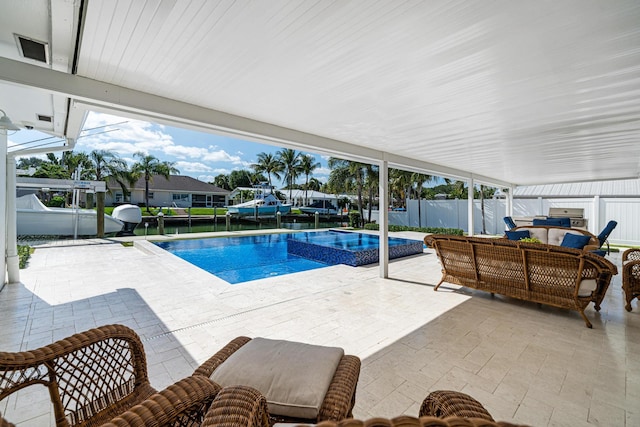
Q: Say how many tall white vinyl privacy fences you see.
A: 1